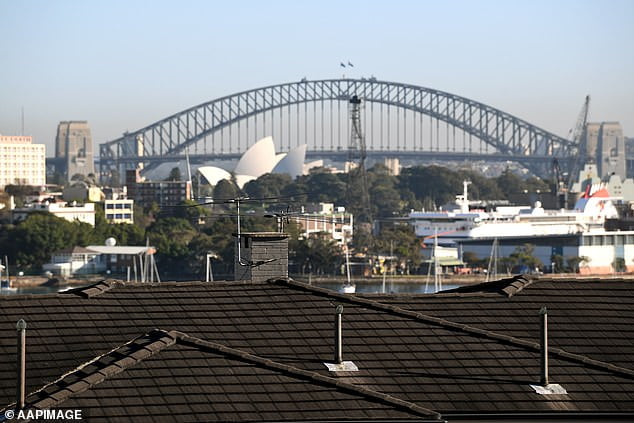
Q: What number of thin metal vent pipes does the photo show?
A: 3